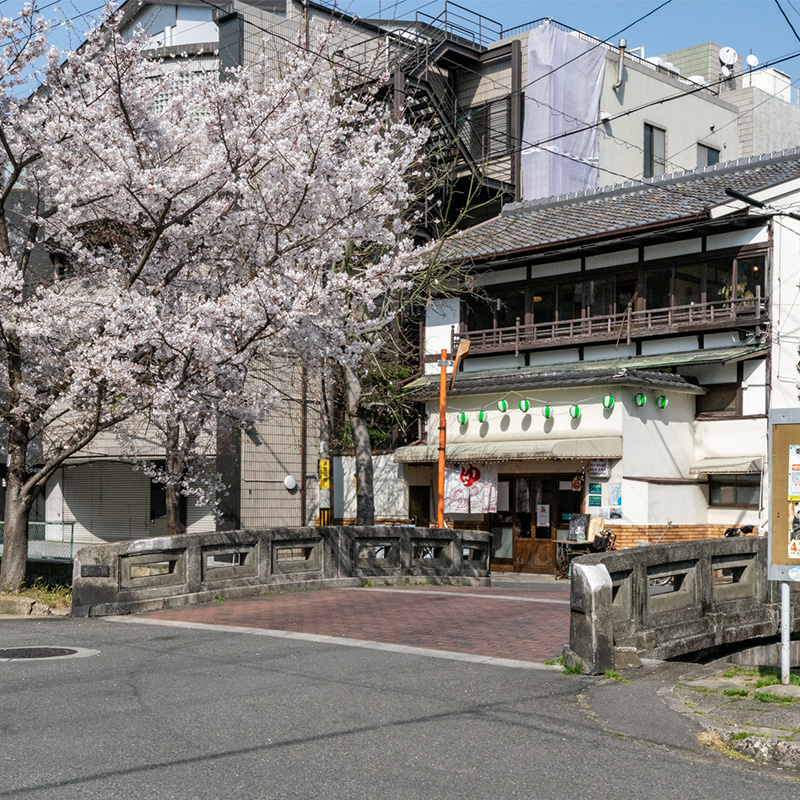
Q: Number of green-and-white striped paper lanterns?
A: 9